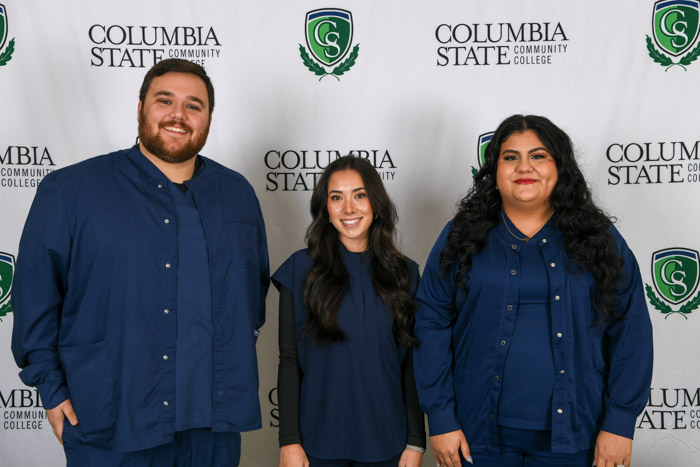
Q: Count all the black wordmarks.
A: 8